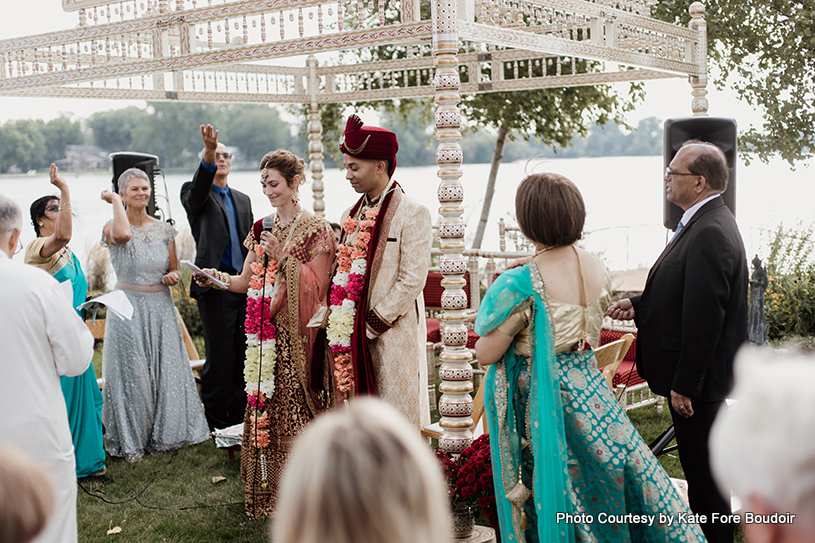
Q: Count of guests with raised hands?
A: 3